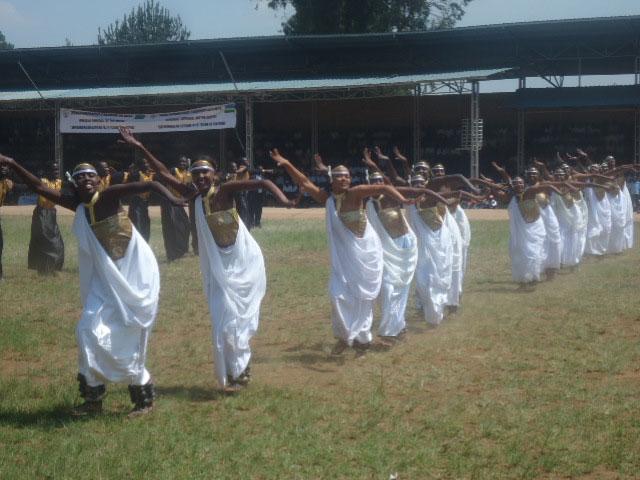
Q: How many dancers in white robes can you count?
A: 14